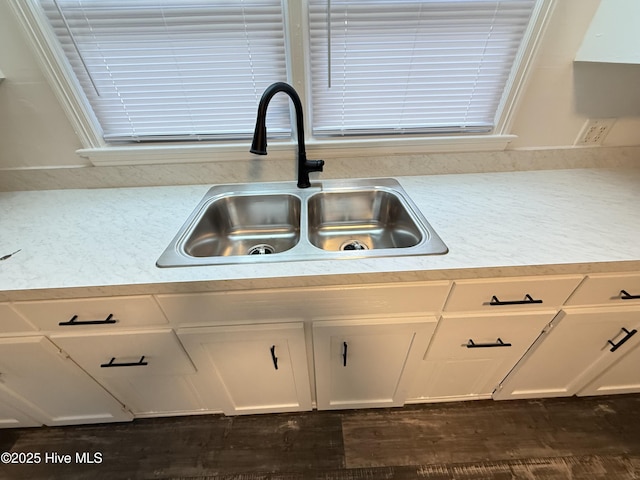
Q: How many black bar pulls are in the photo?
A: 8